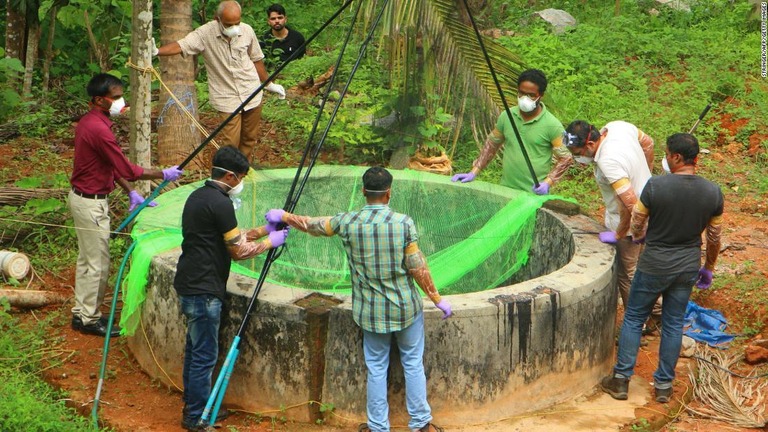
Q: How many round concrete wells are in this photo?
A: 1